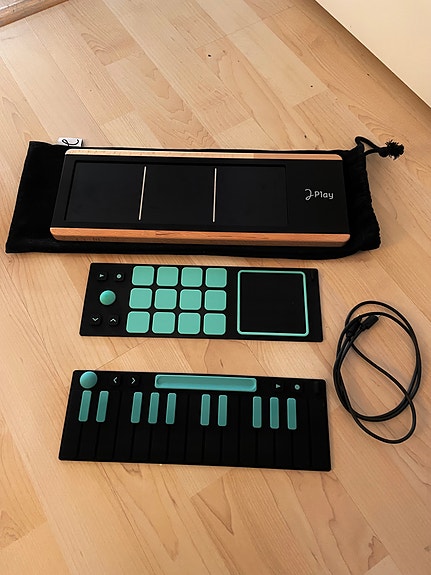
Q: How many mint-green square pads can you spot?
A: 12